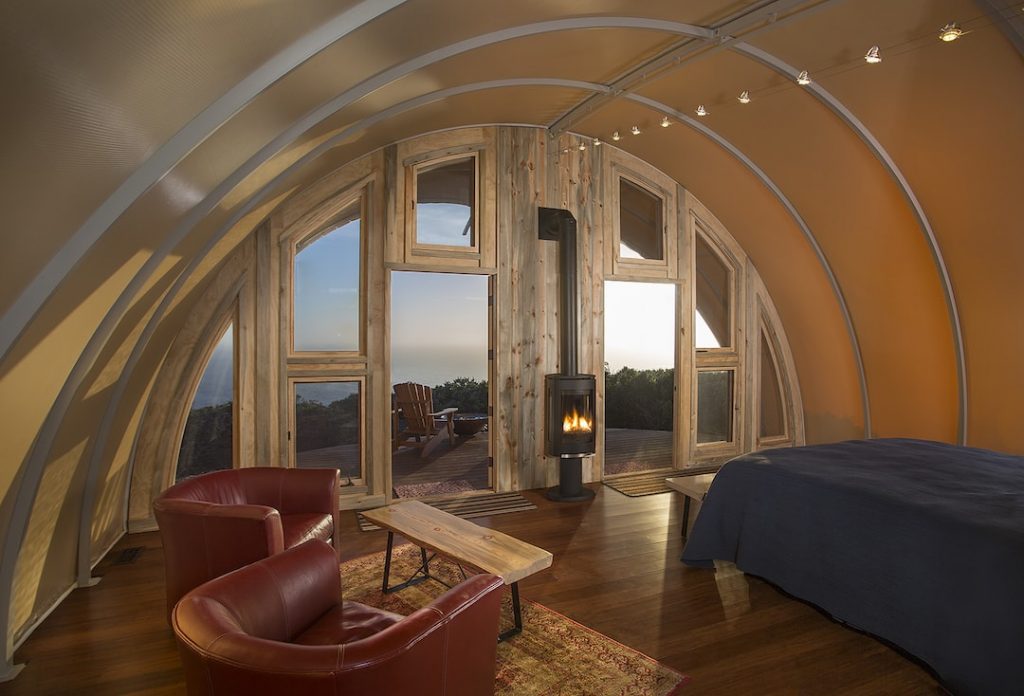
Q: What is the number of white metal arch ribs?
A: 3